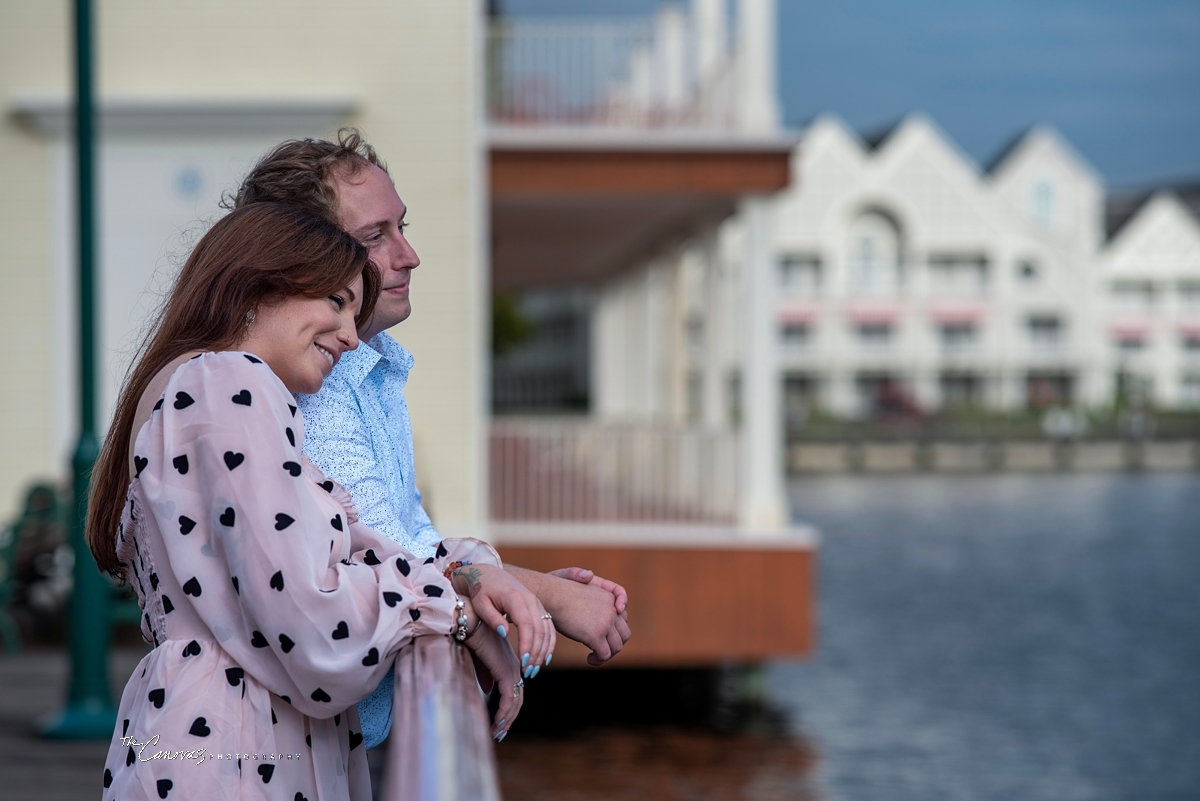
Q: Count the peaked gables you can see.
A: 4